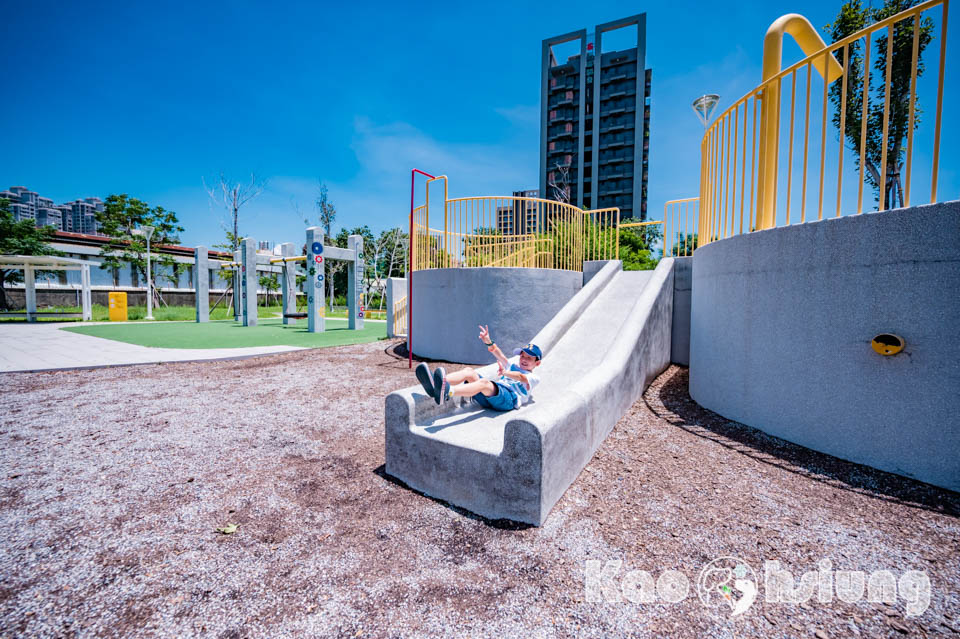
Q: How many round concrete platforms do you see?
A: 2